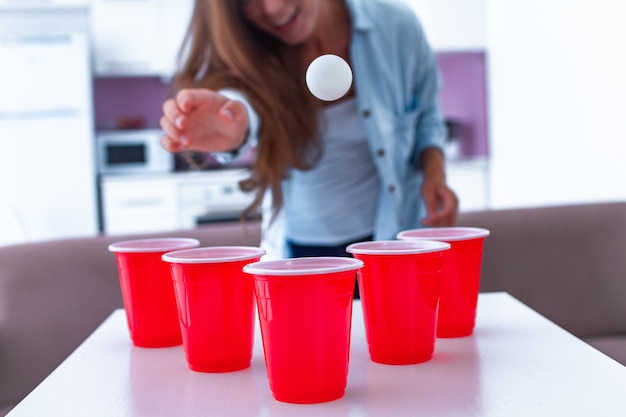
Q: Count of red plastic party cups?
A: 5